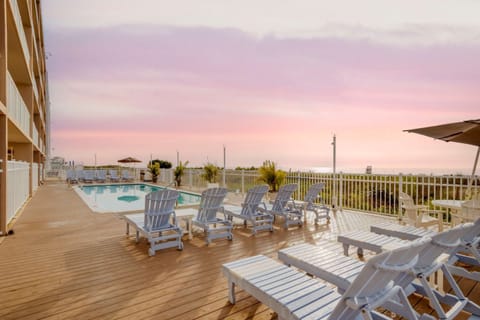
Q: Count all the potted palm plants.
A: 4